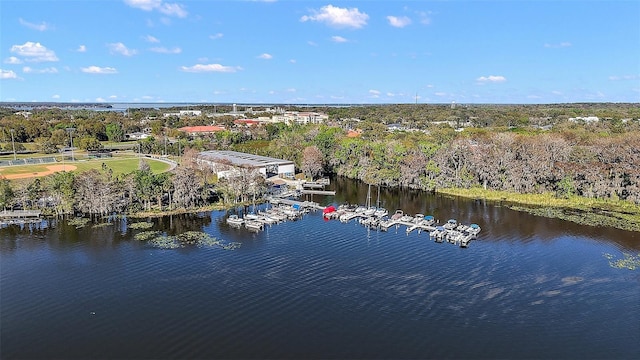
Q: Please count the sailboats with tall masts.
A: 2